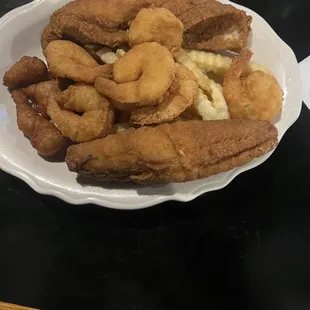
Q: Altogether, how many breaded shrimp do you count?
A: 6